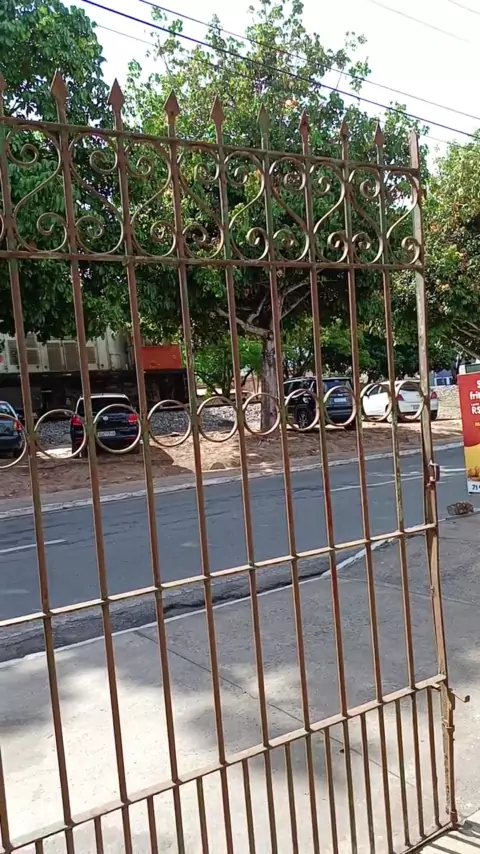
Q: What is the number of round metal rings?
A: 10